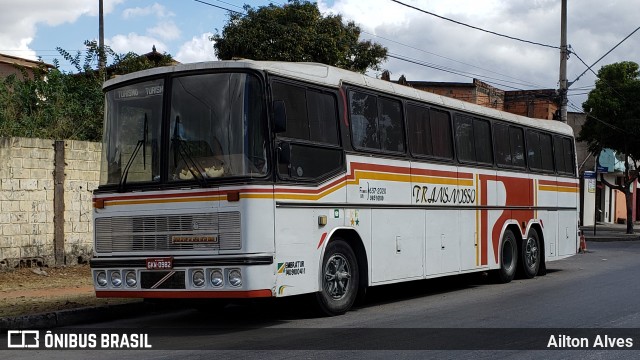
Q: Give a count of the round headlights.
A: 6